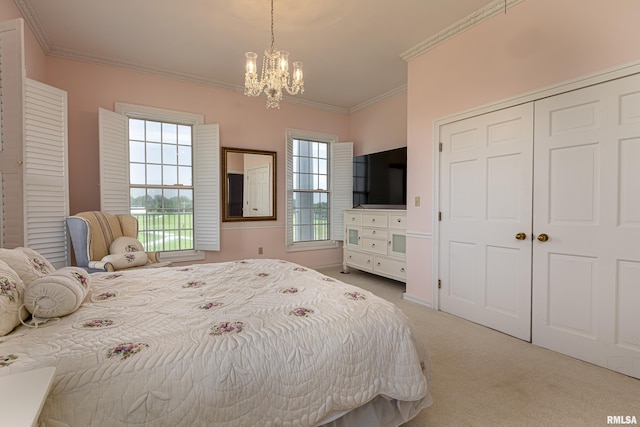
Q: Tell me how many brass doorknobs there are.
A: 2